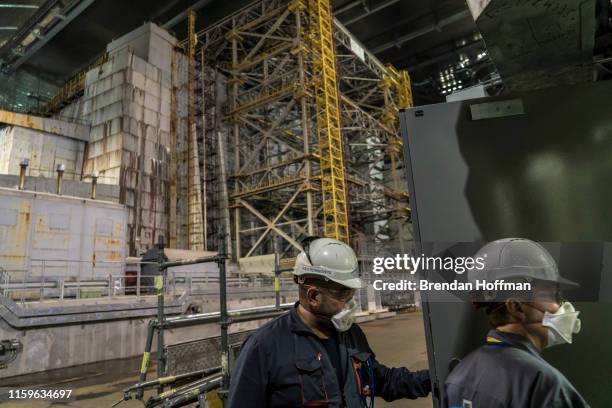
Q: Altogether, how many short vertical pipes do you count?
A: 3